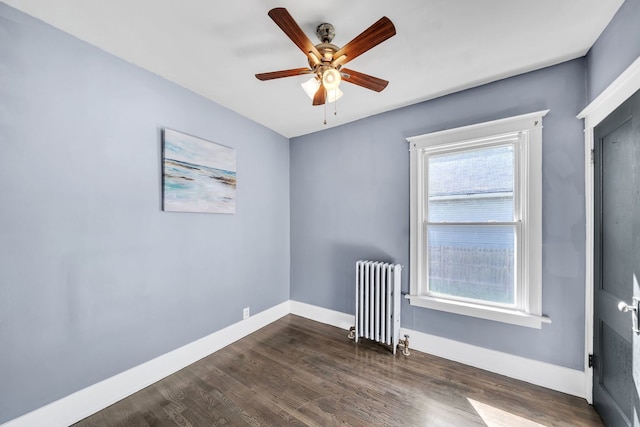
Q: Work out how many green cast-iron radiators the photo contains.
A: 0